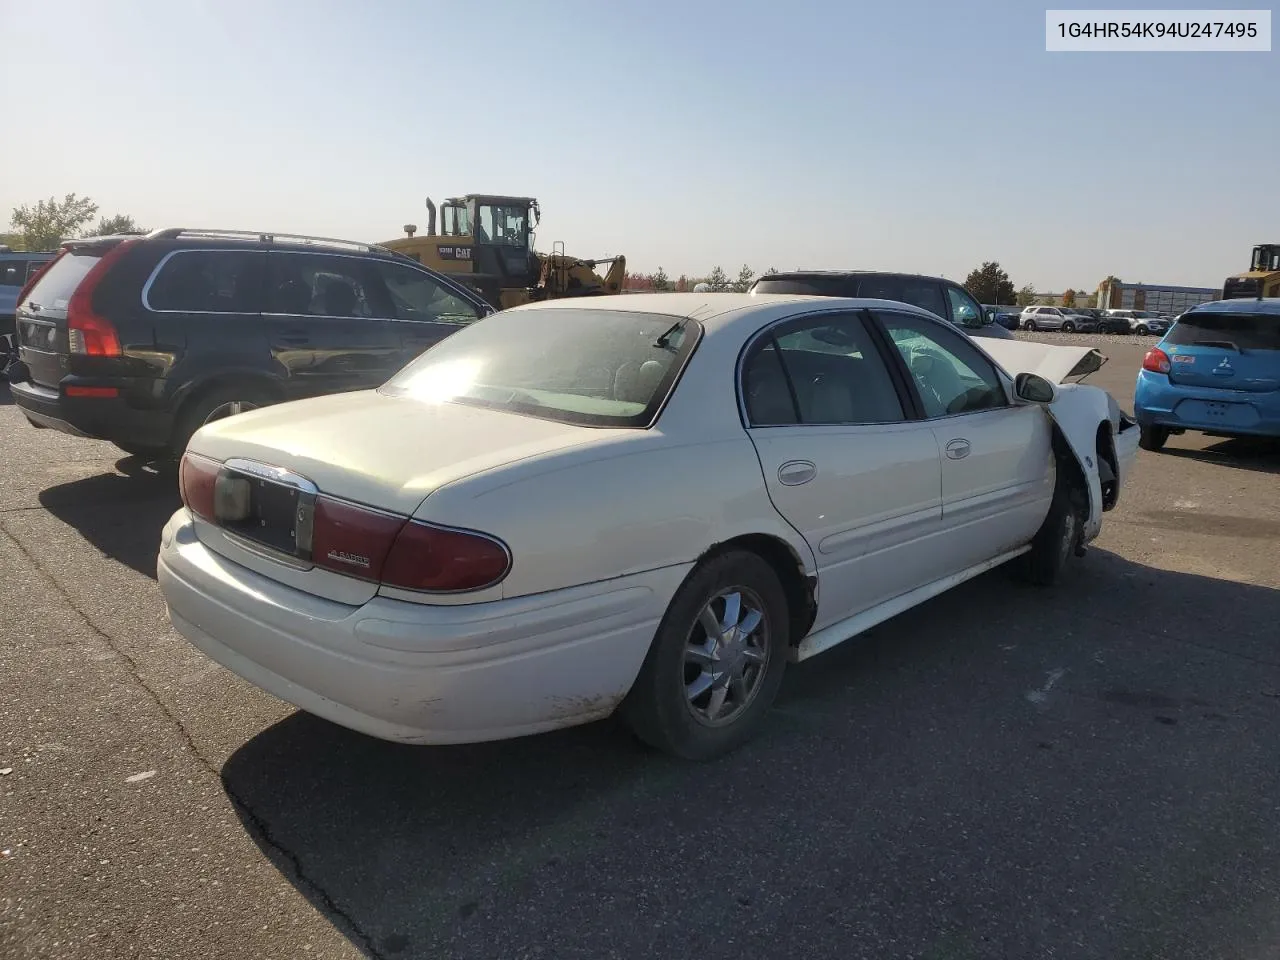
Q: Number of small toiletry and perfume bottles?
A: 0